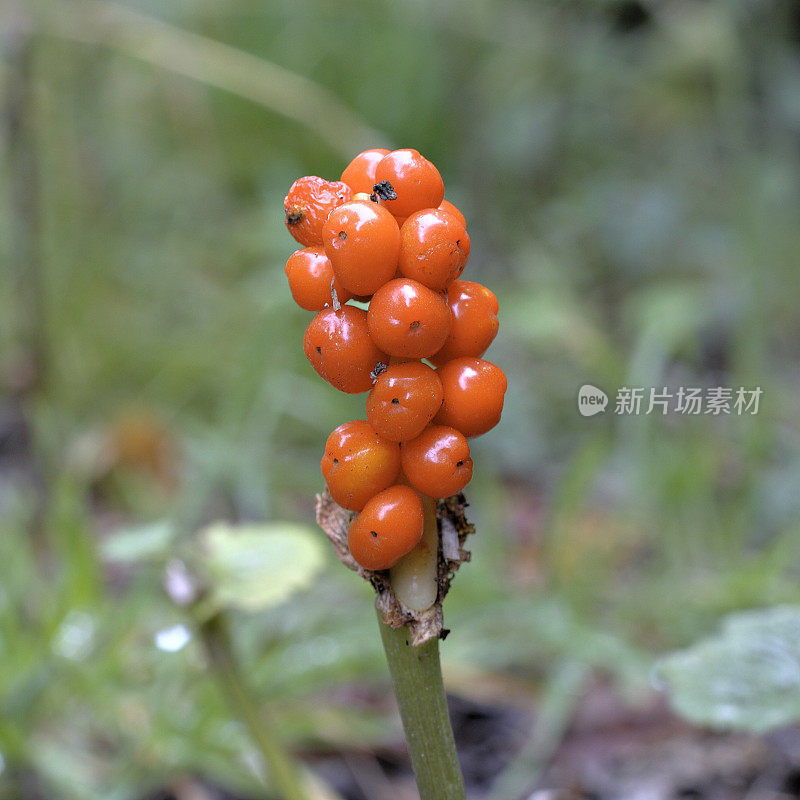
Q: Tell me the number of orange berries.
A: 15